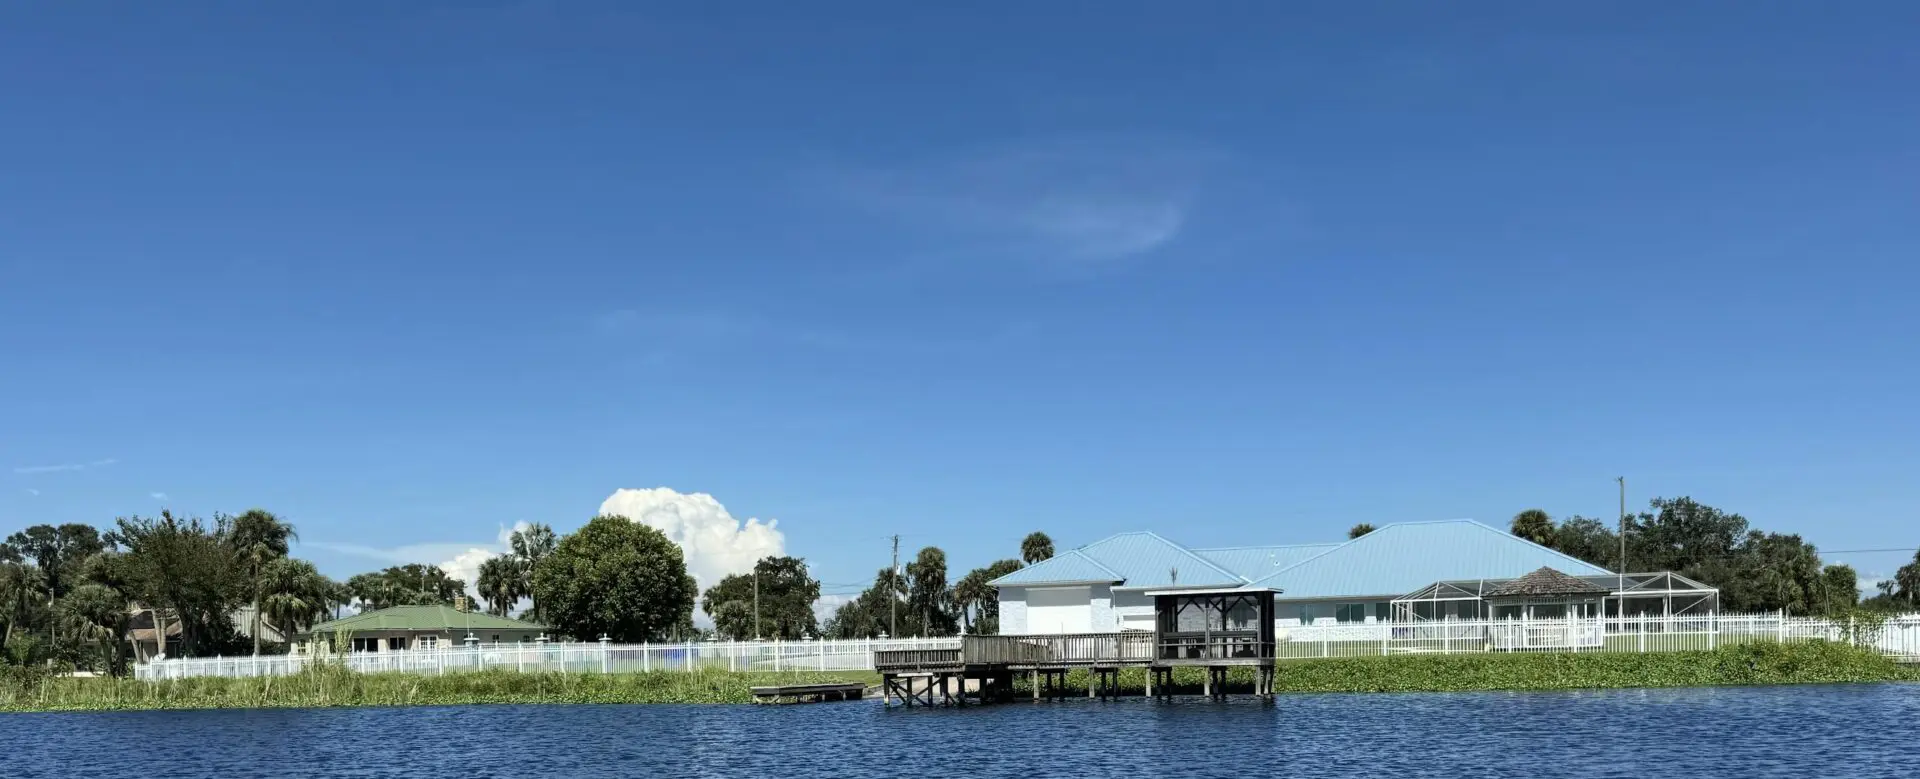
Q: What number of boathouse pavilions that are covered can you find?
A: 1